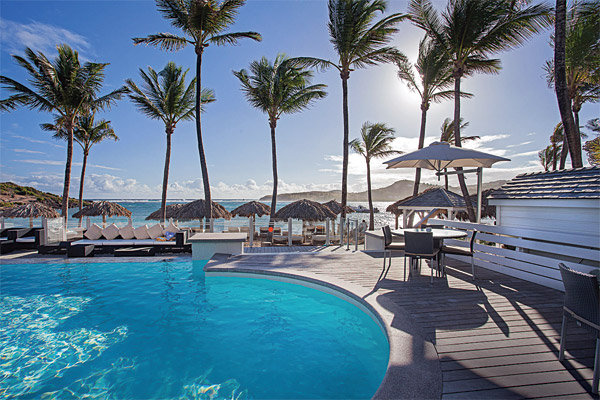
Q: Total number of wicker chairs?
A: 5